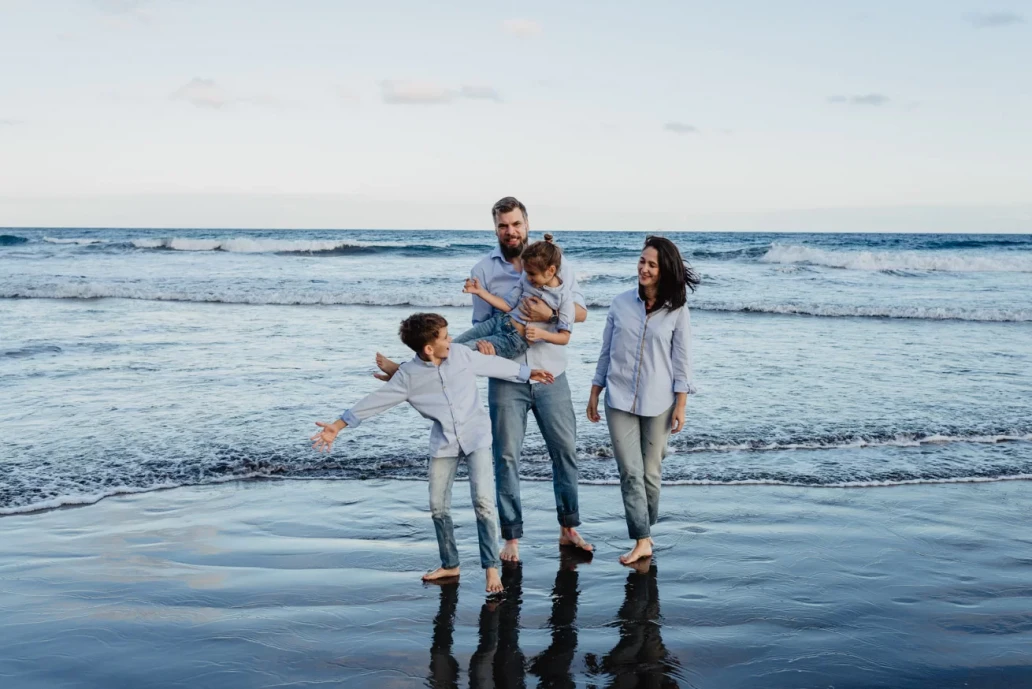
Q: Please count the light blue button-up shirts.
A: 4